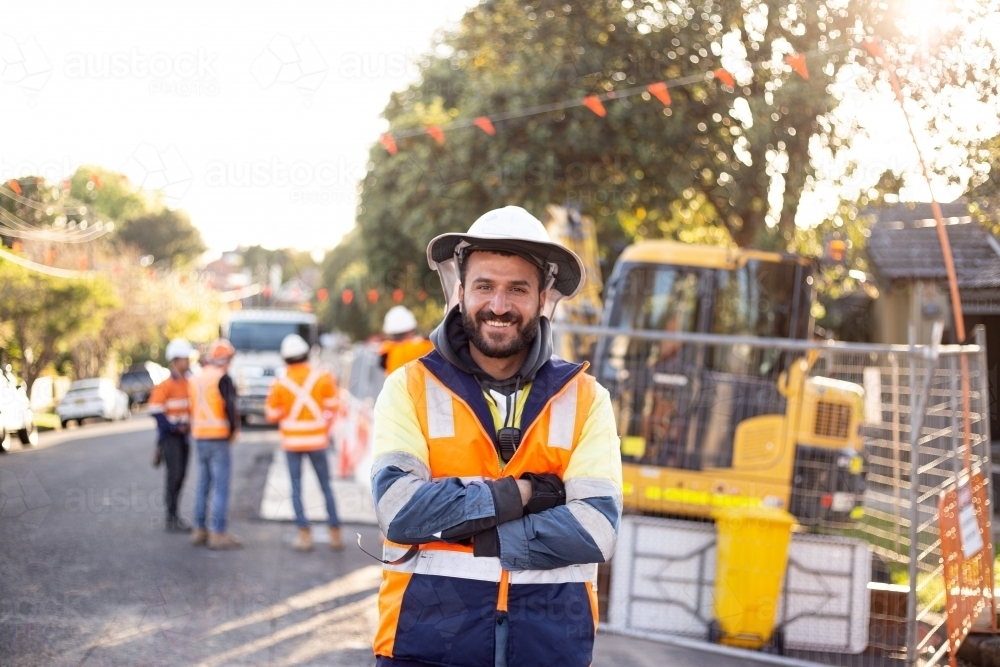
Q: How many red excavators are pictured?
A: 0